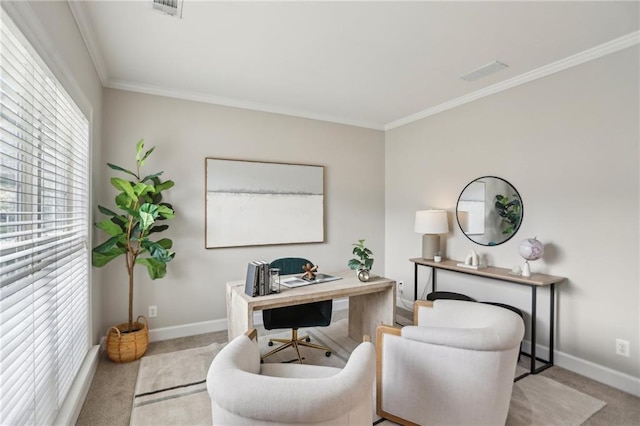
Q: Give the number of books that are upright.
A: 3